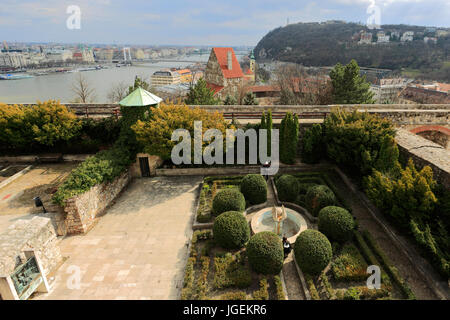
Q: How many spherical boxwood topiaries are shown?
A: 8